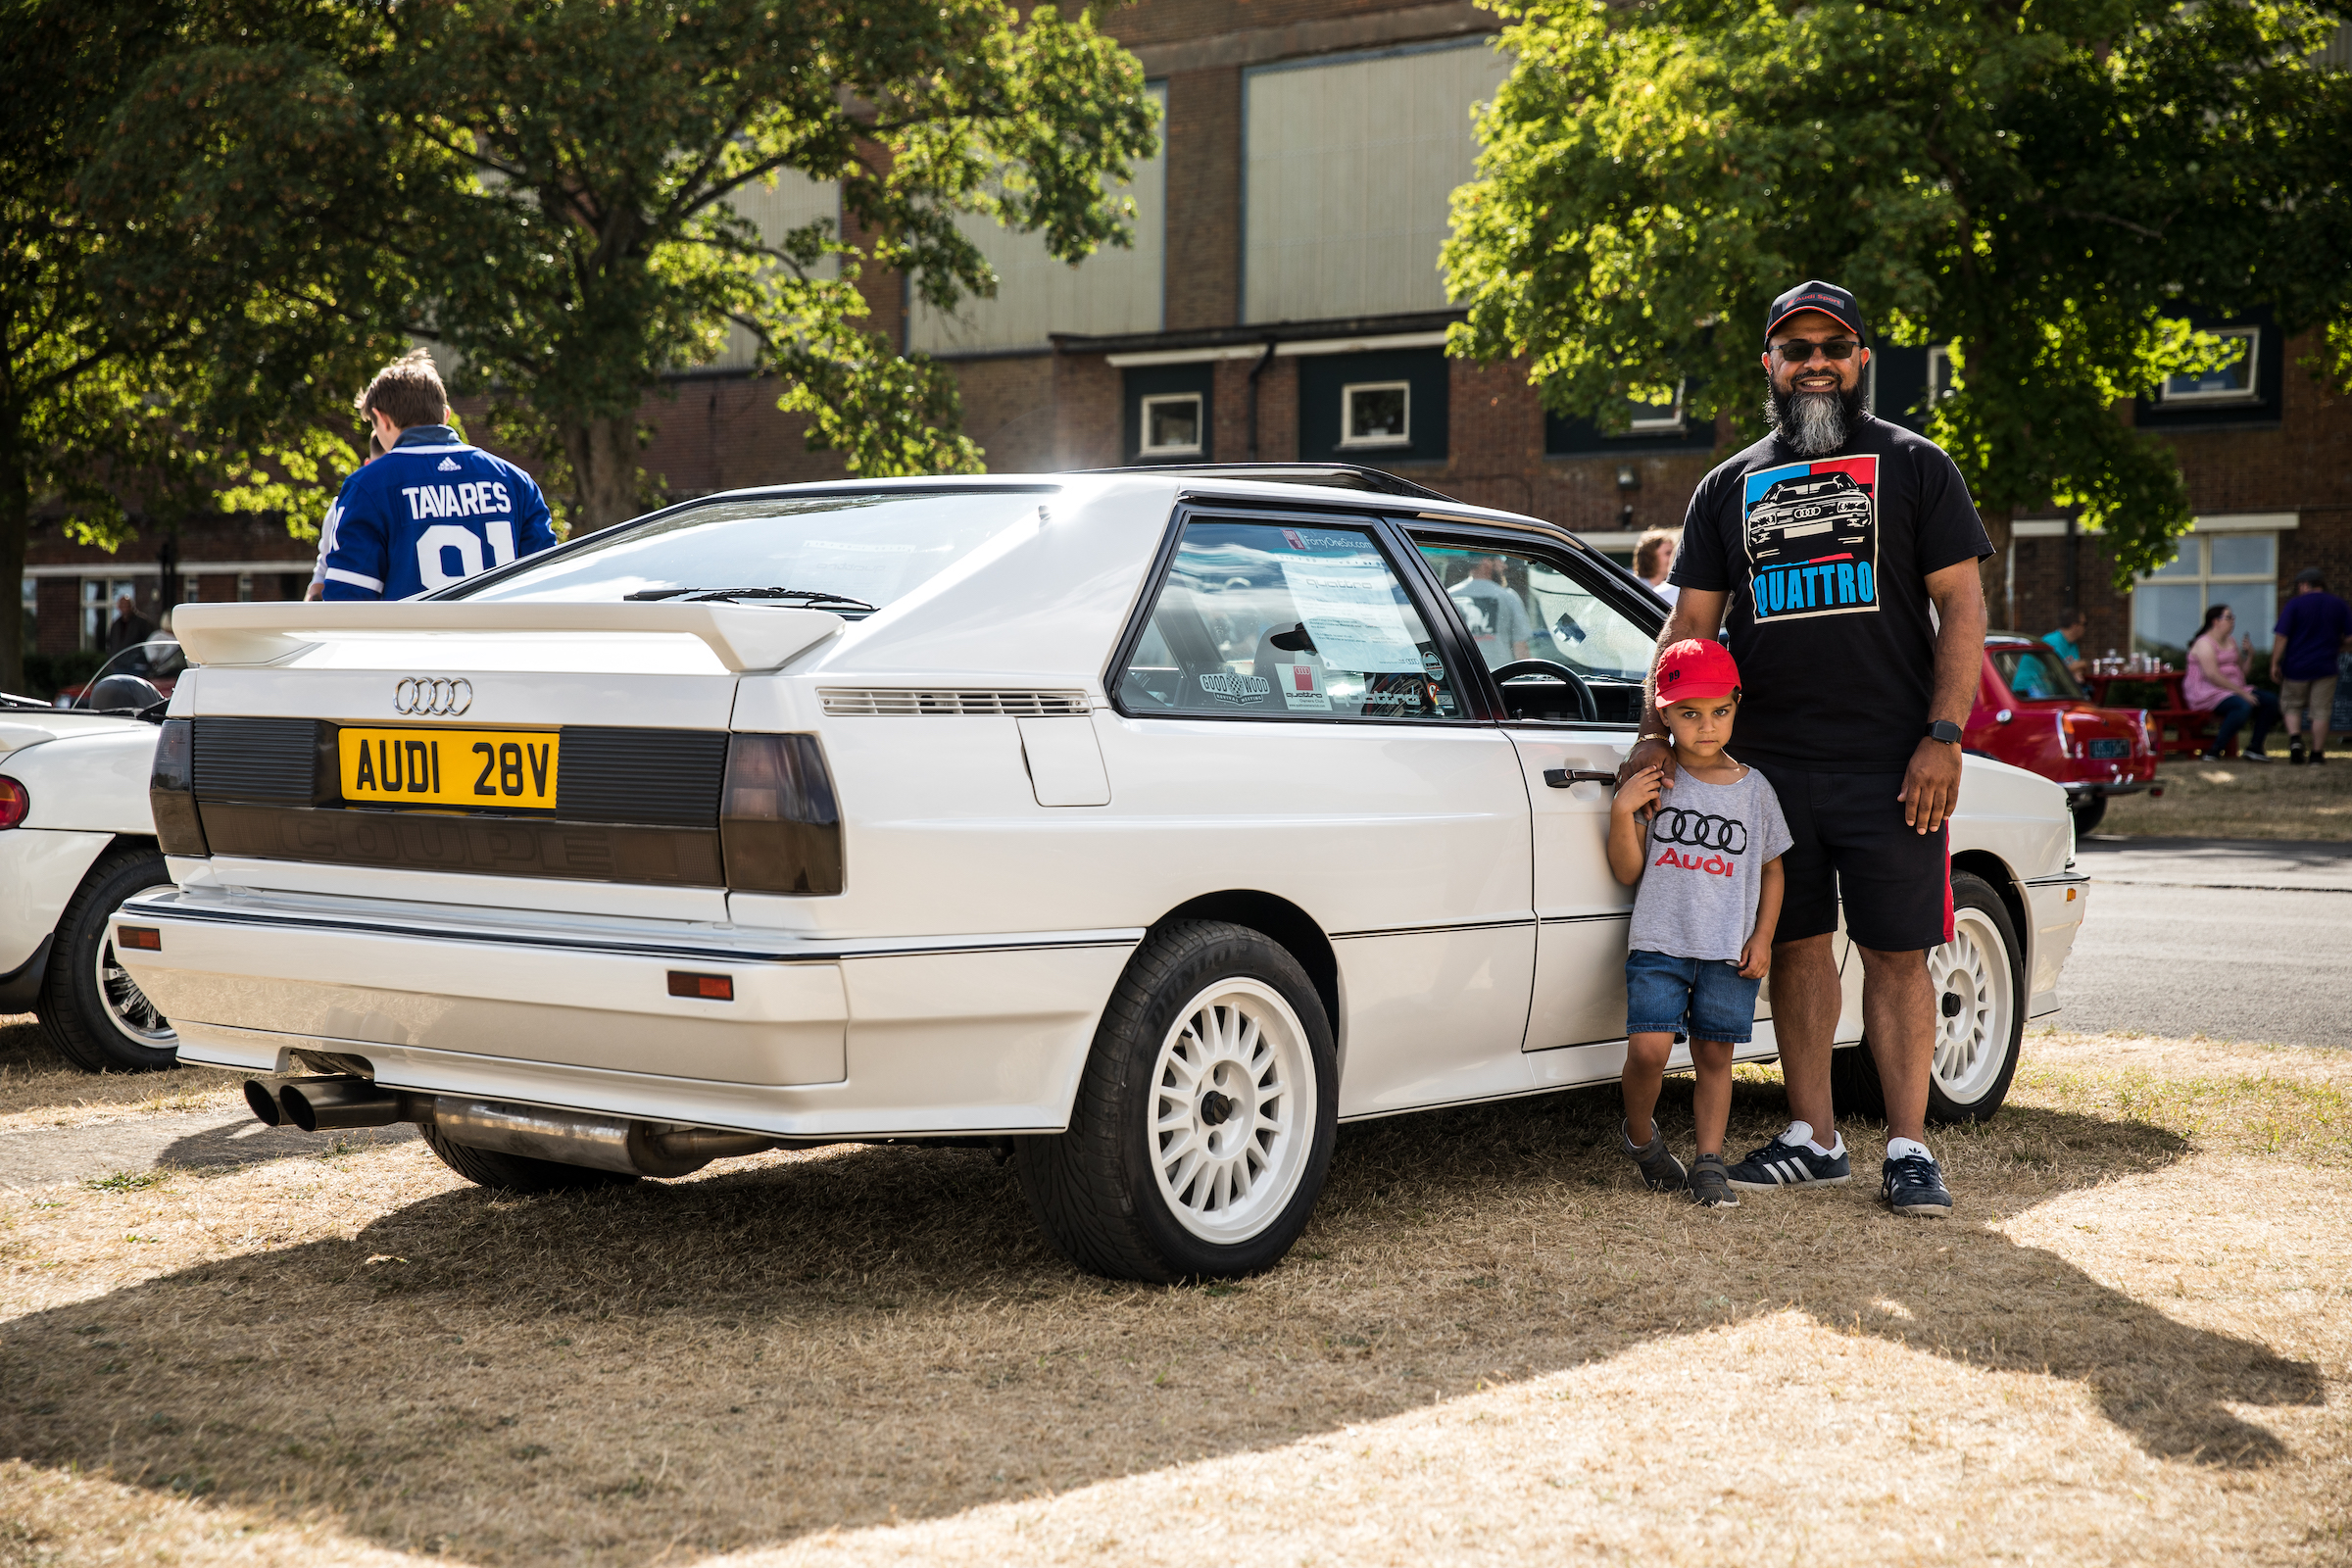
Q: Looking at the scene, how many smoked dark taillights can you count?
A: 2